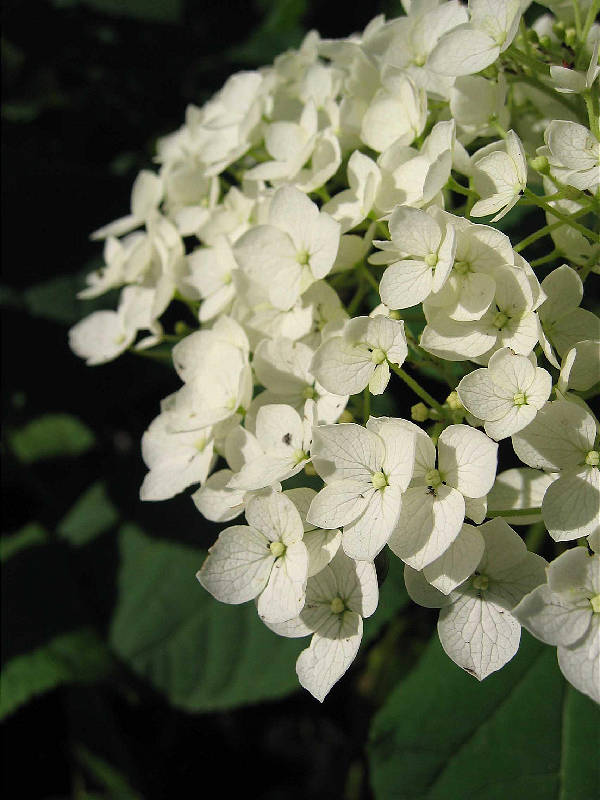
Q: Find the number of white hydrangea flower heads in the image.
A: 1